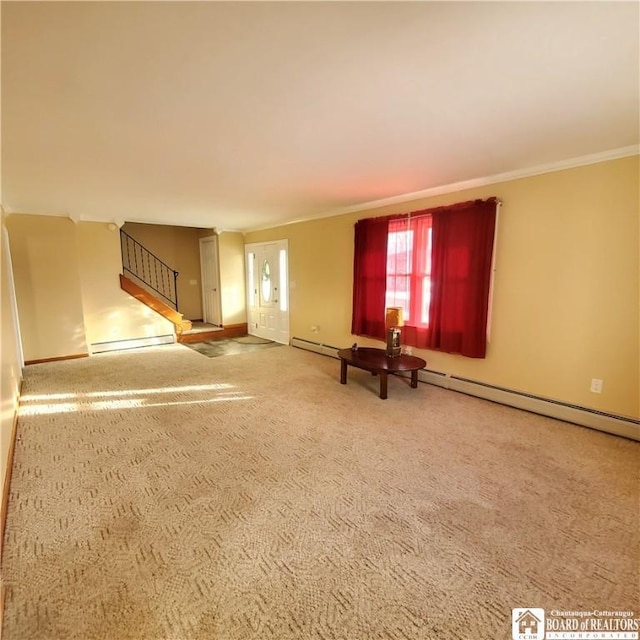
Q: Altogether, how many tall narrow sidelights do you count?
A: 2